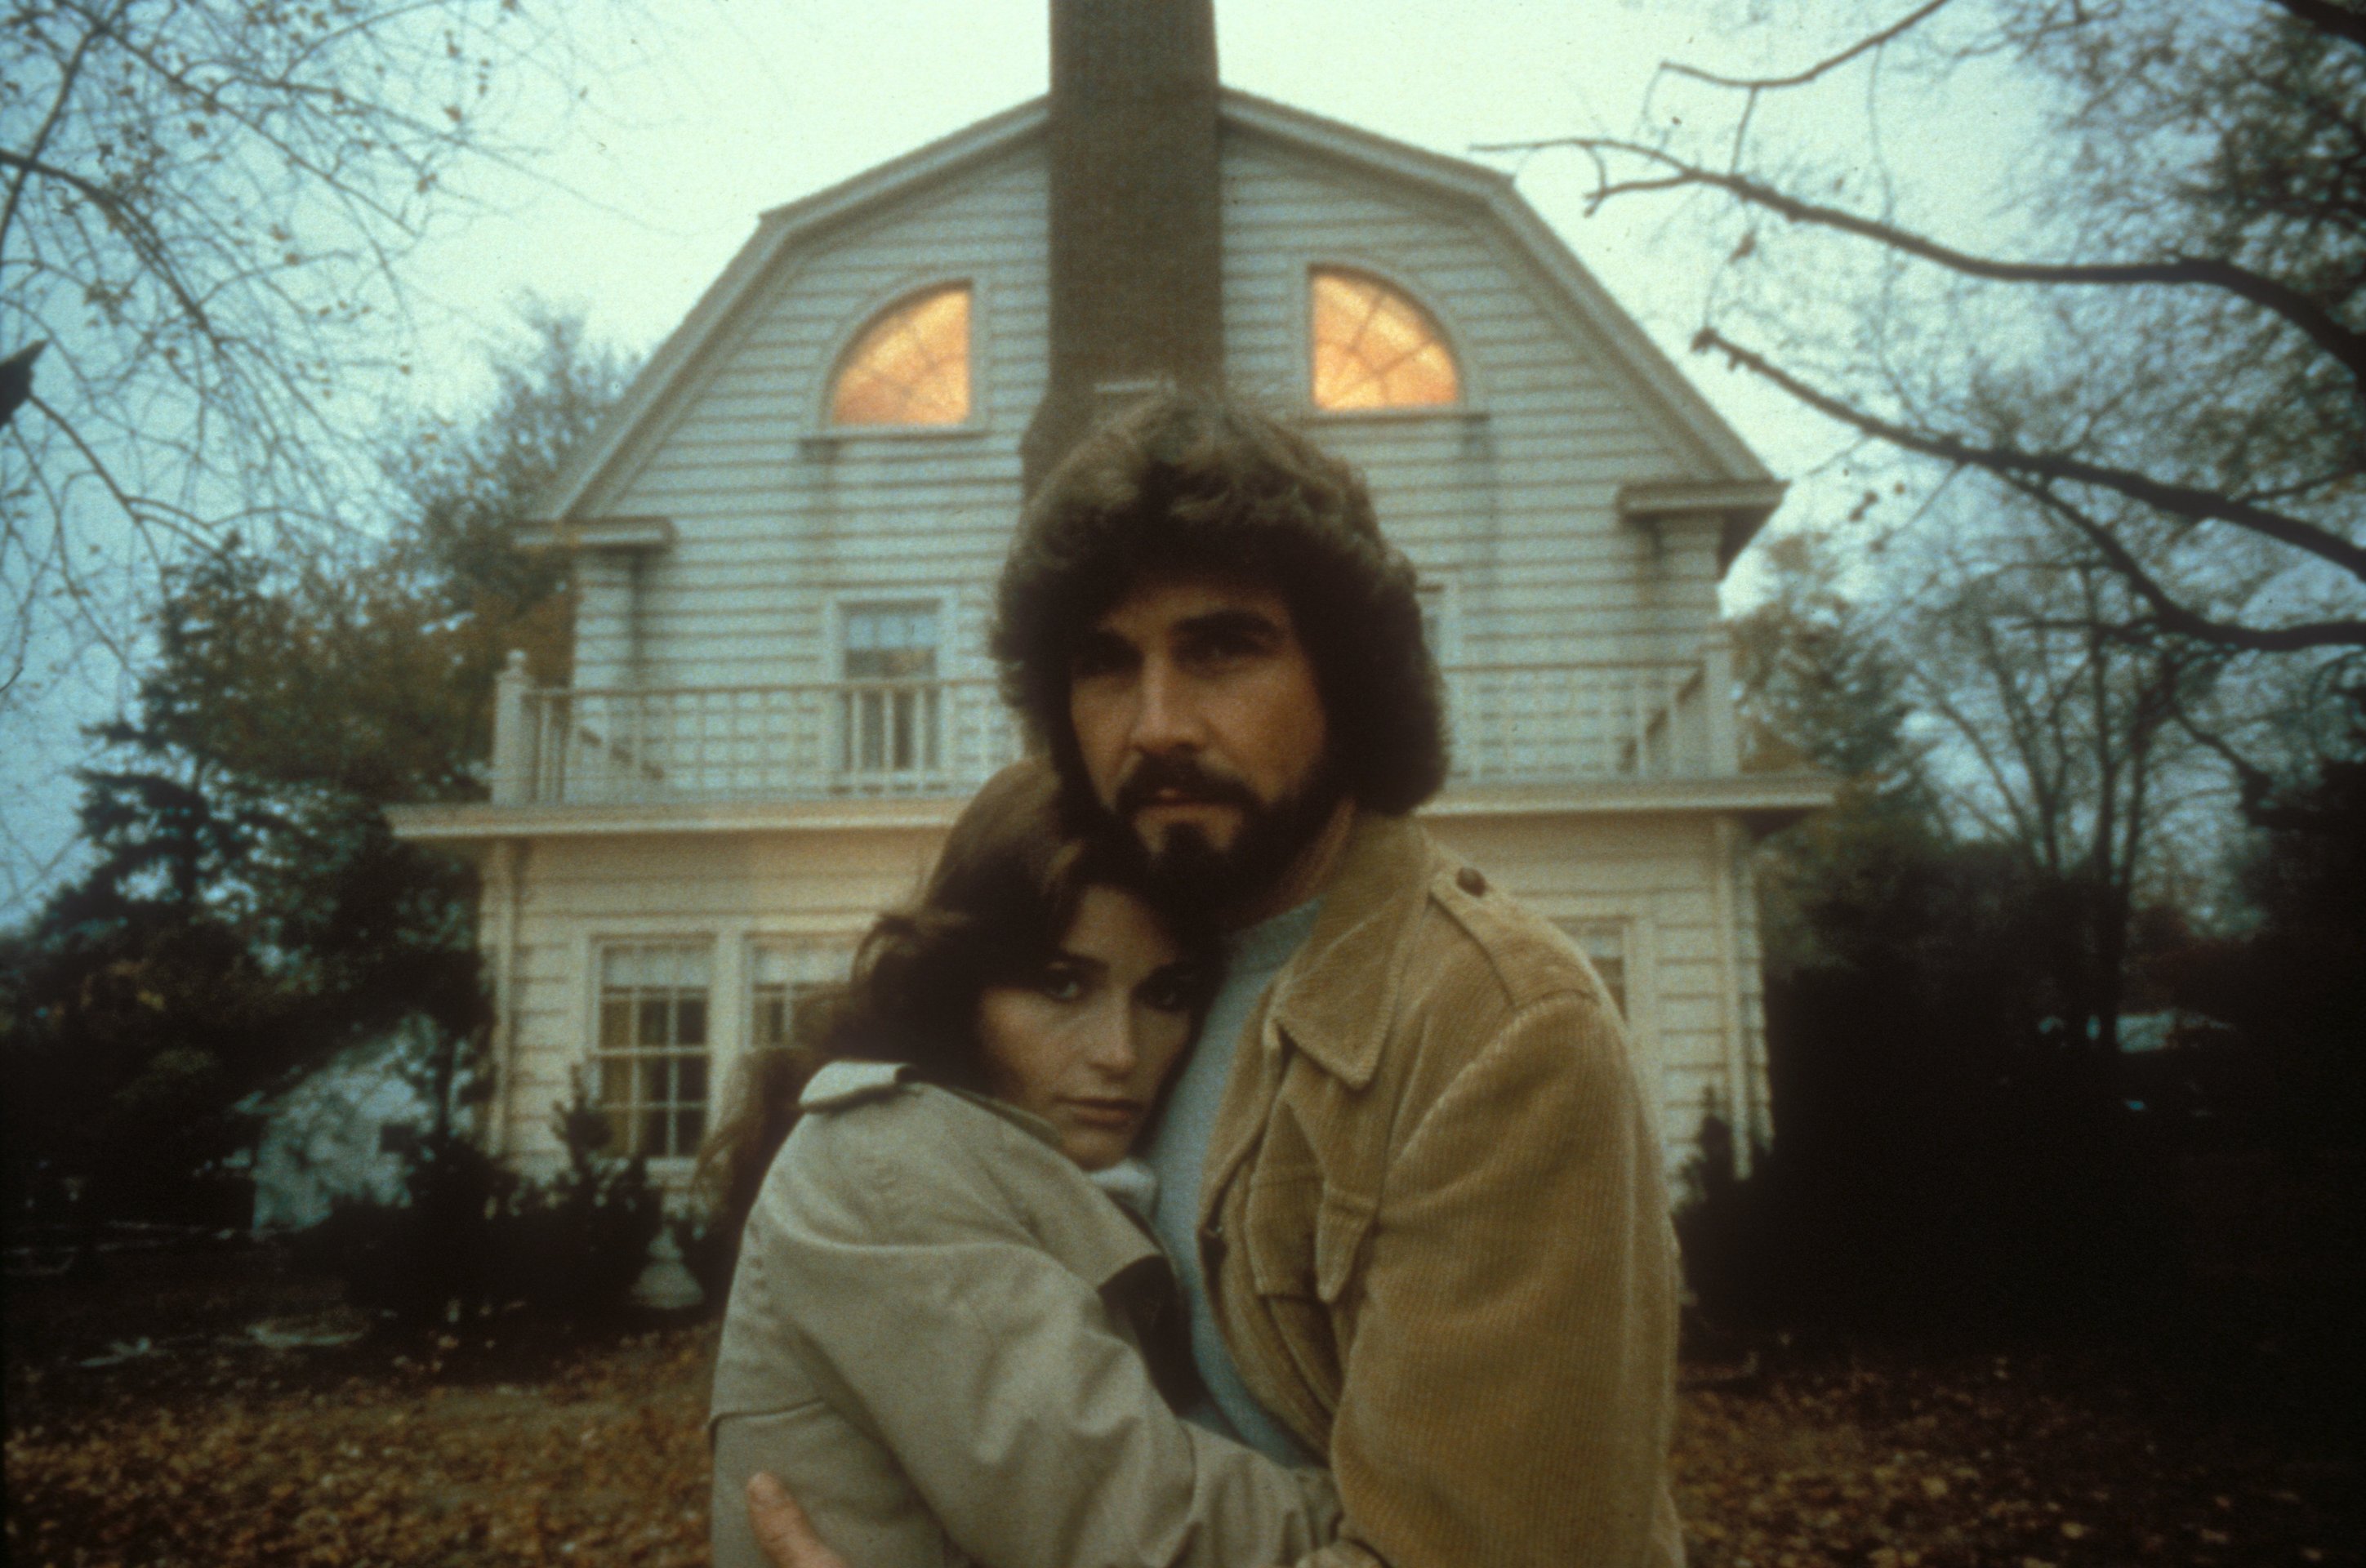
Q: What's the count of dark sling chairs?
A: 0